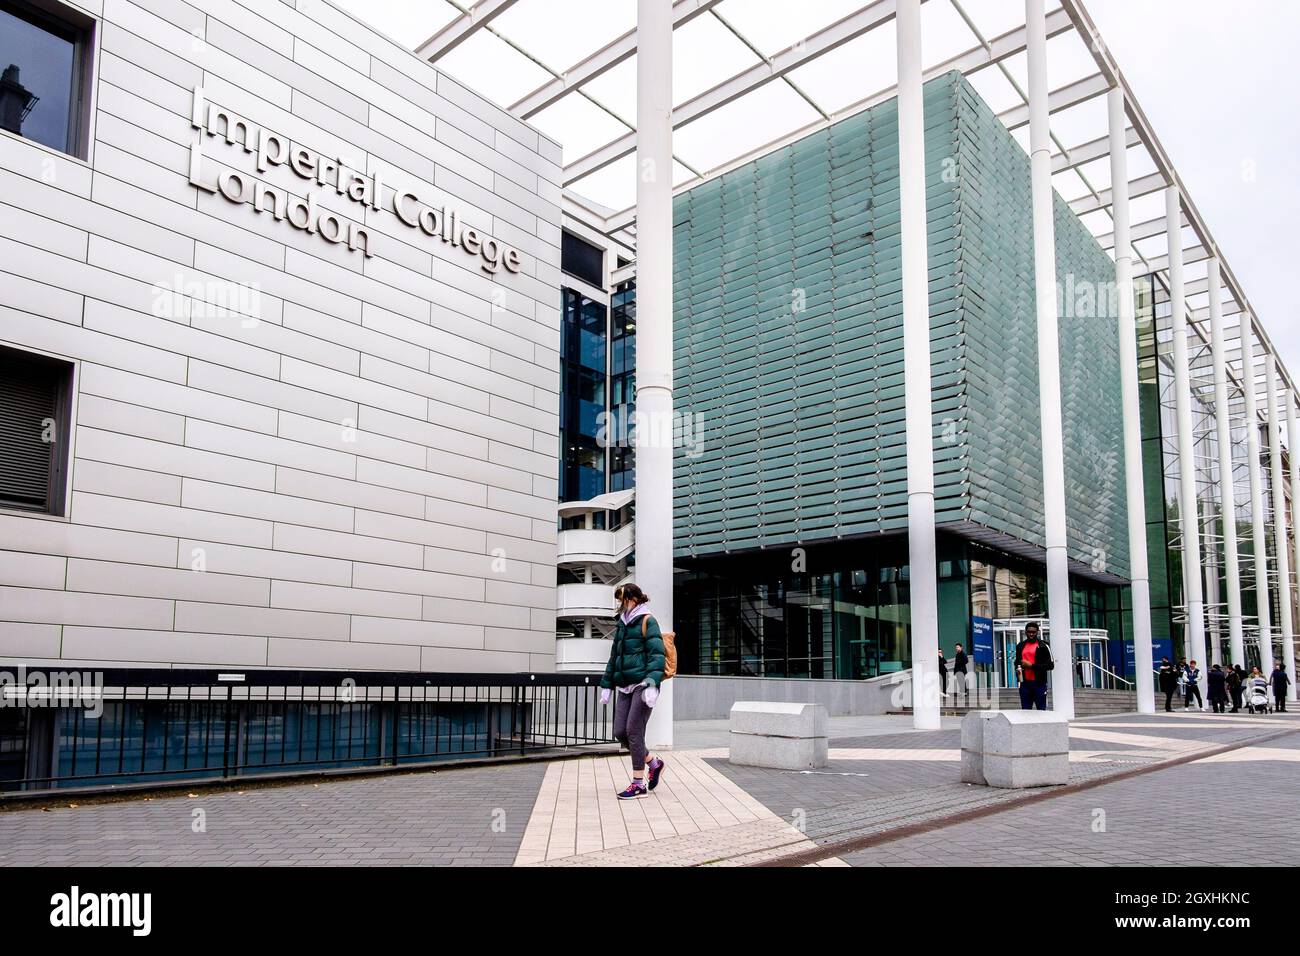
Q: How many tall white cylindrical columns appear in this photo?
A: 9